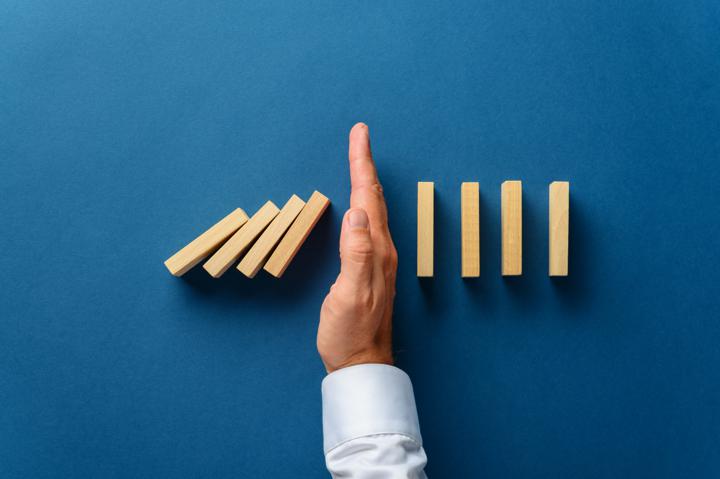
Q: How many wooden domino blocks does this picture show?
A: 8